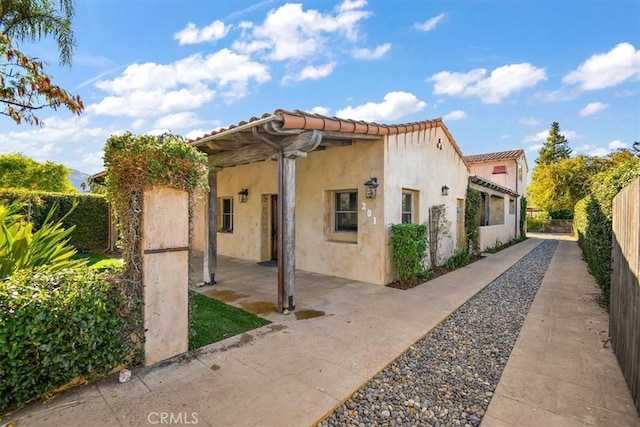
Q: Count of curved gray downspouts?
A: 1